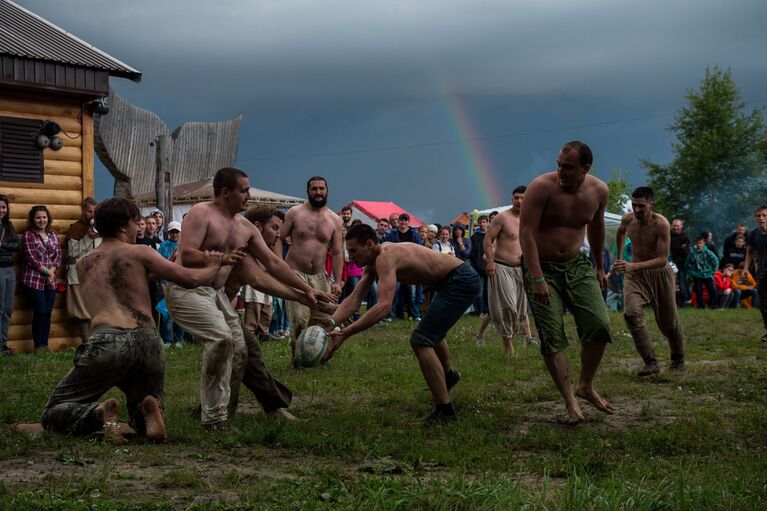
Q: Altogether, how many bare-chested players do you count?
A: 8